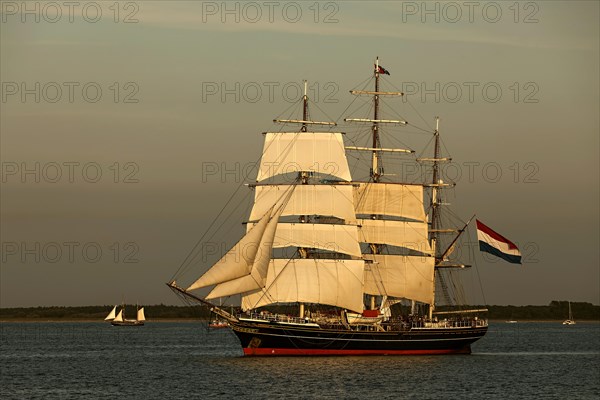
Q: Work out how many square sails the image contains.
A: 7